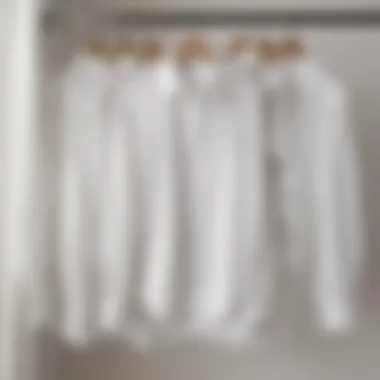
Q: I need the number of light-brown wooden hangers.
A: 7